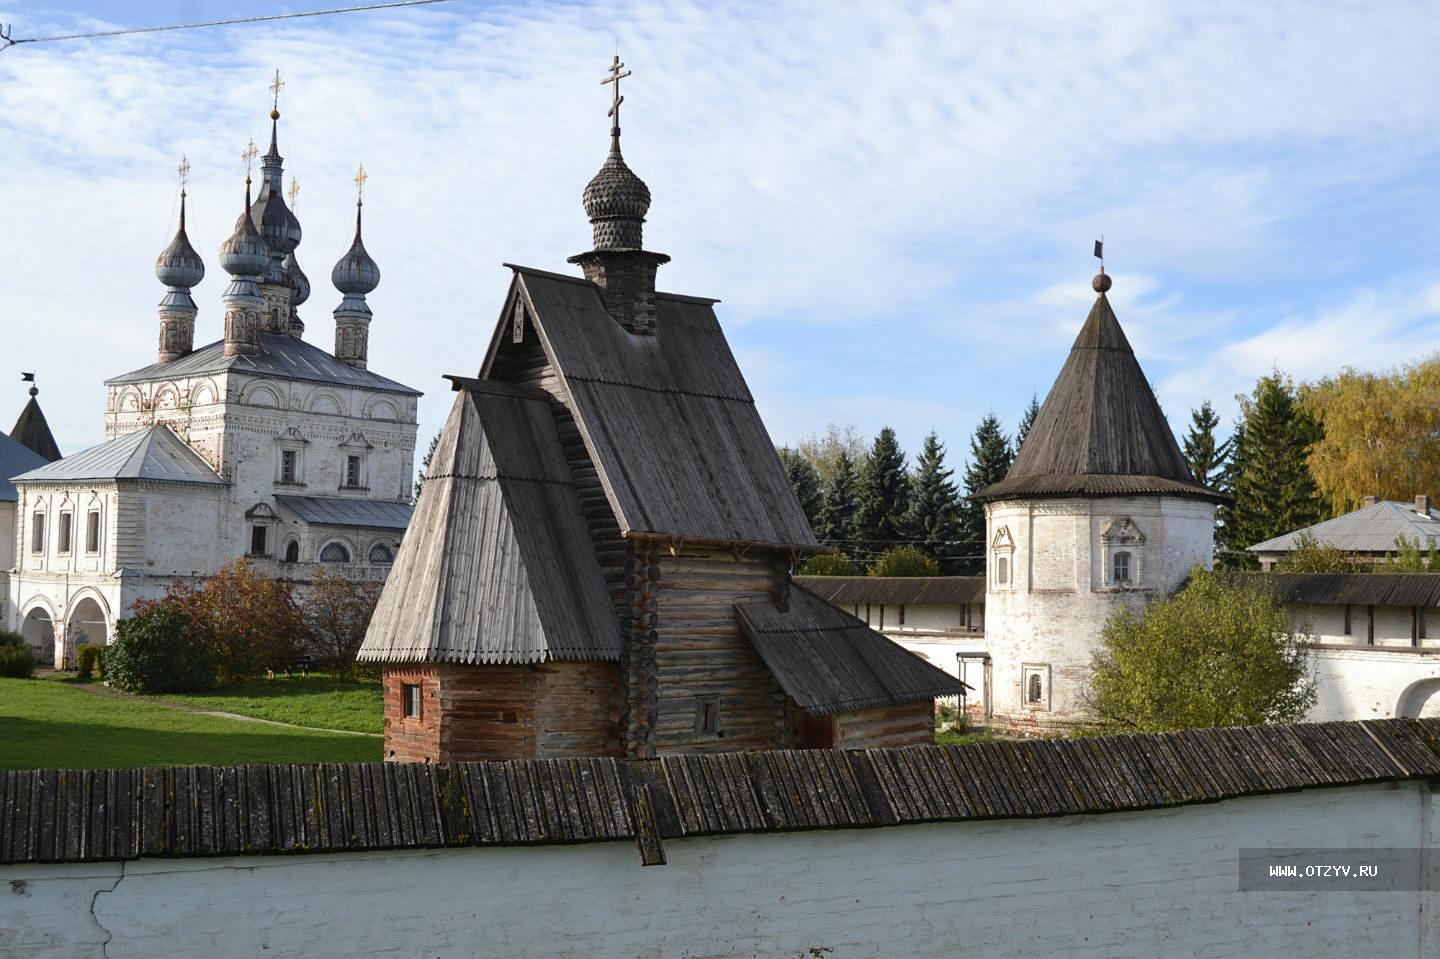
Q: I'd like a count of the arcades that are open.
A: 2